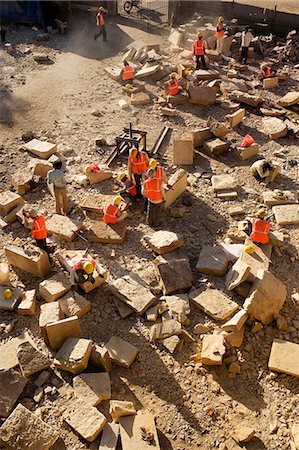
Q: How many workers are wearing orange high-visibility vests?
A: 13